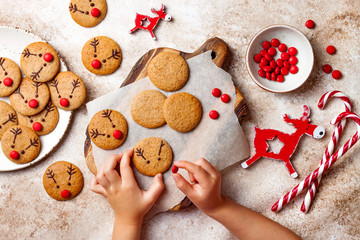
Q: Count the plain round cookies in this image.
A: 3